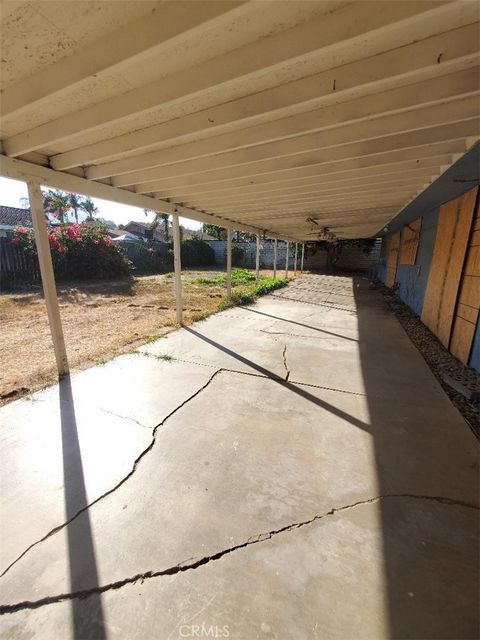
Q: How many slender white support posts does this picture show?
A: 8